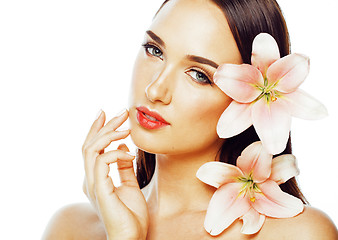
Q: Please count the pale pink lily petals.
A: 12